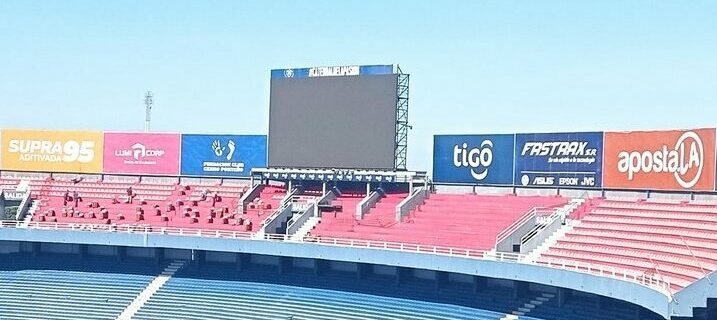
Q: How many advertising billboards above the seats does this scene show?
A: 6